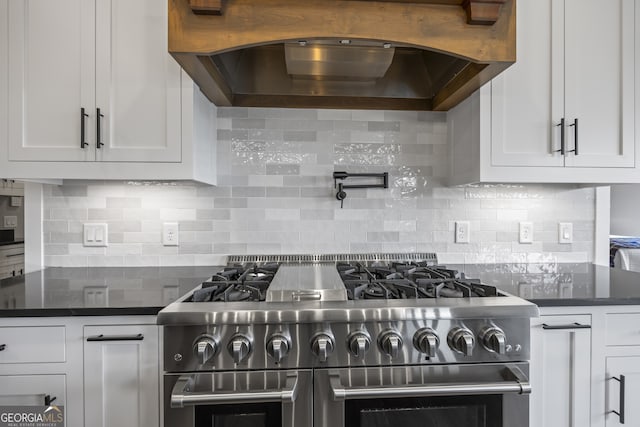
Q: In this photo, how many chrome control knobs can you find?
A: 9